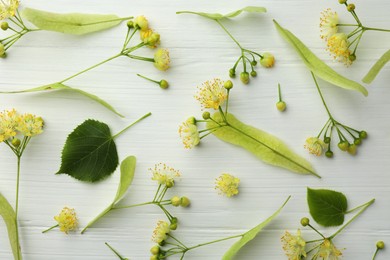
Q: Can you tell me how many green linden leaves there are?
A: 2